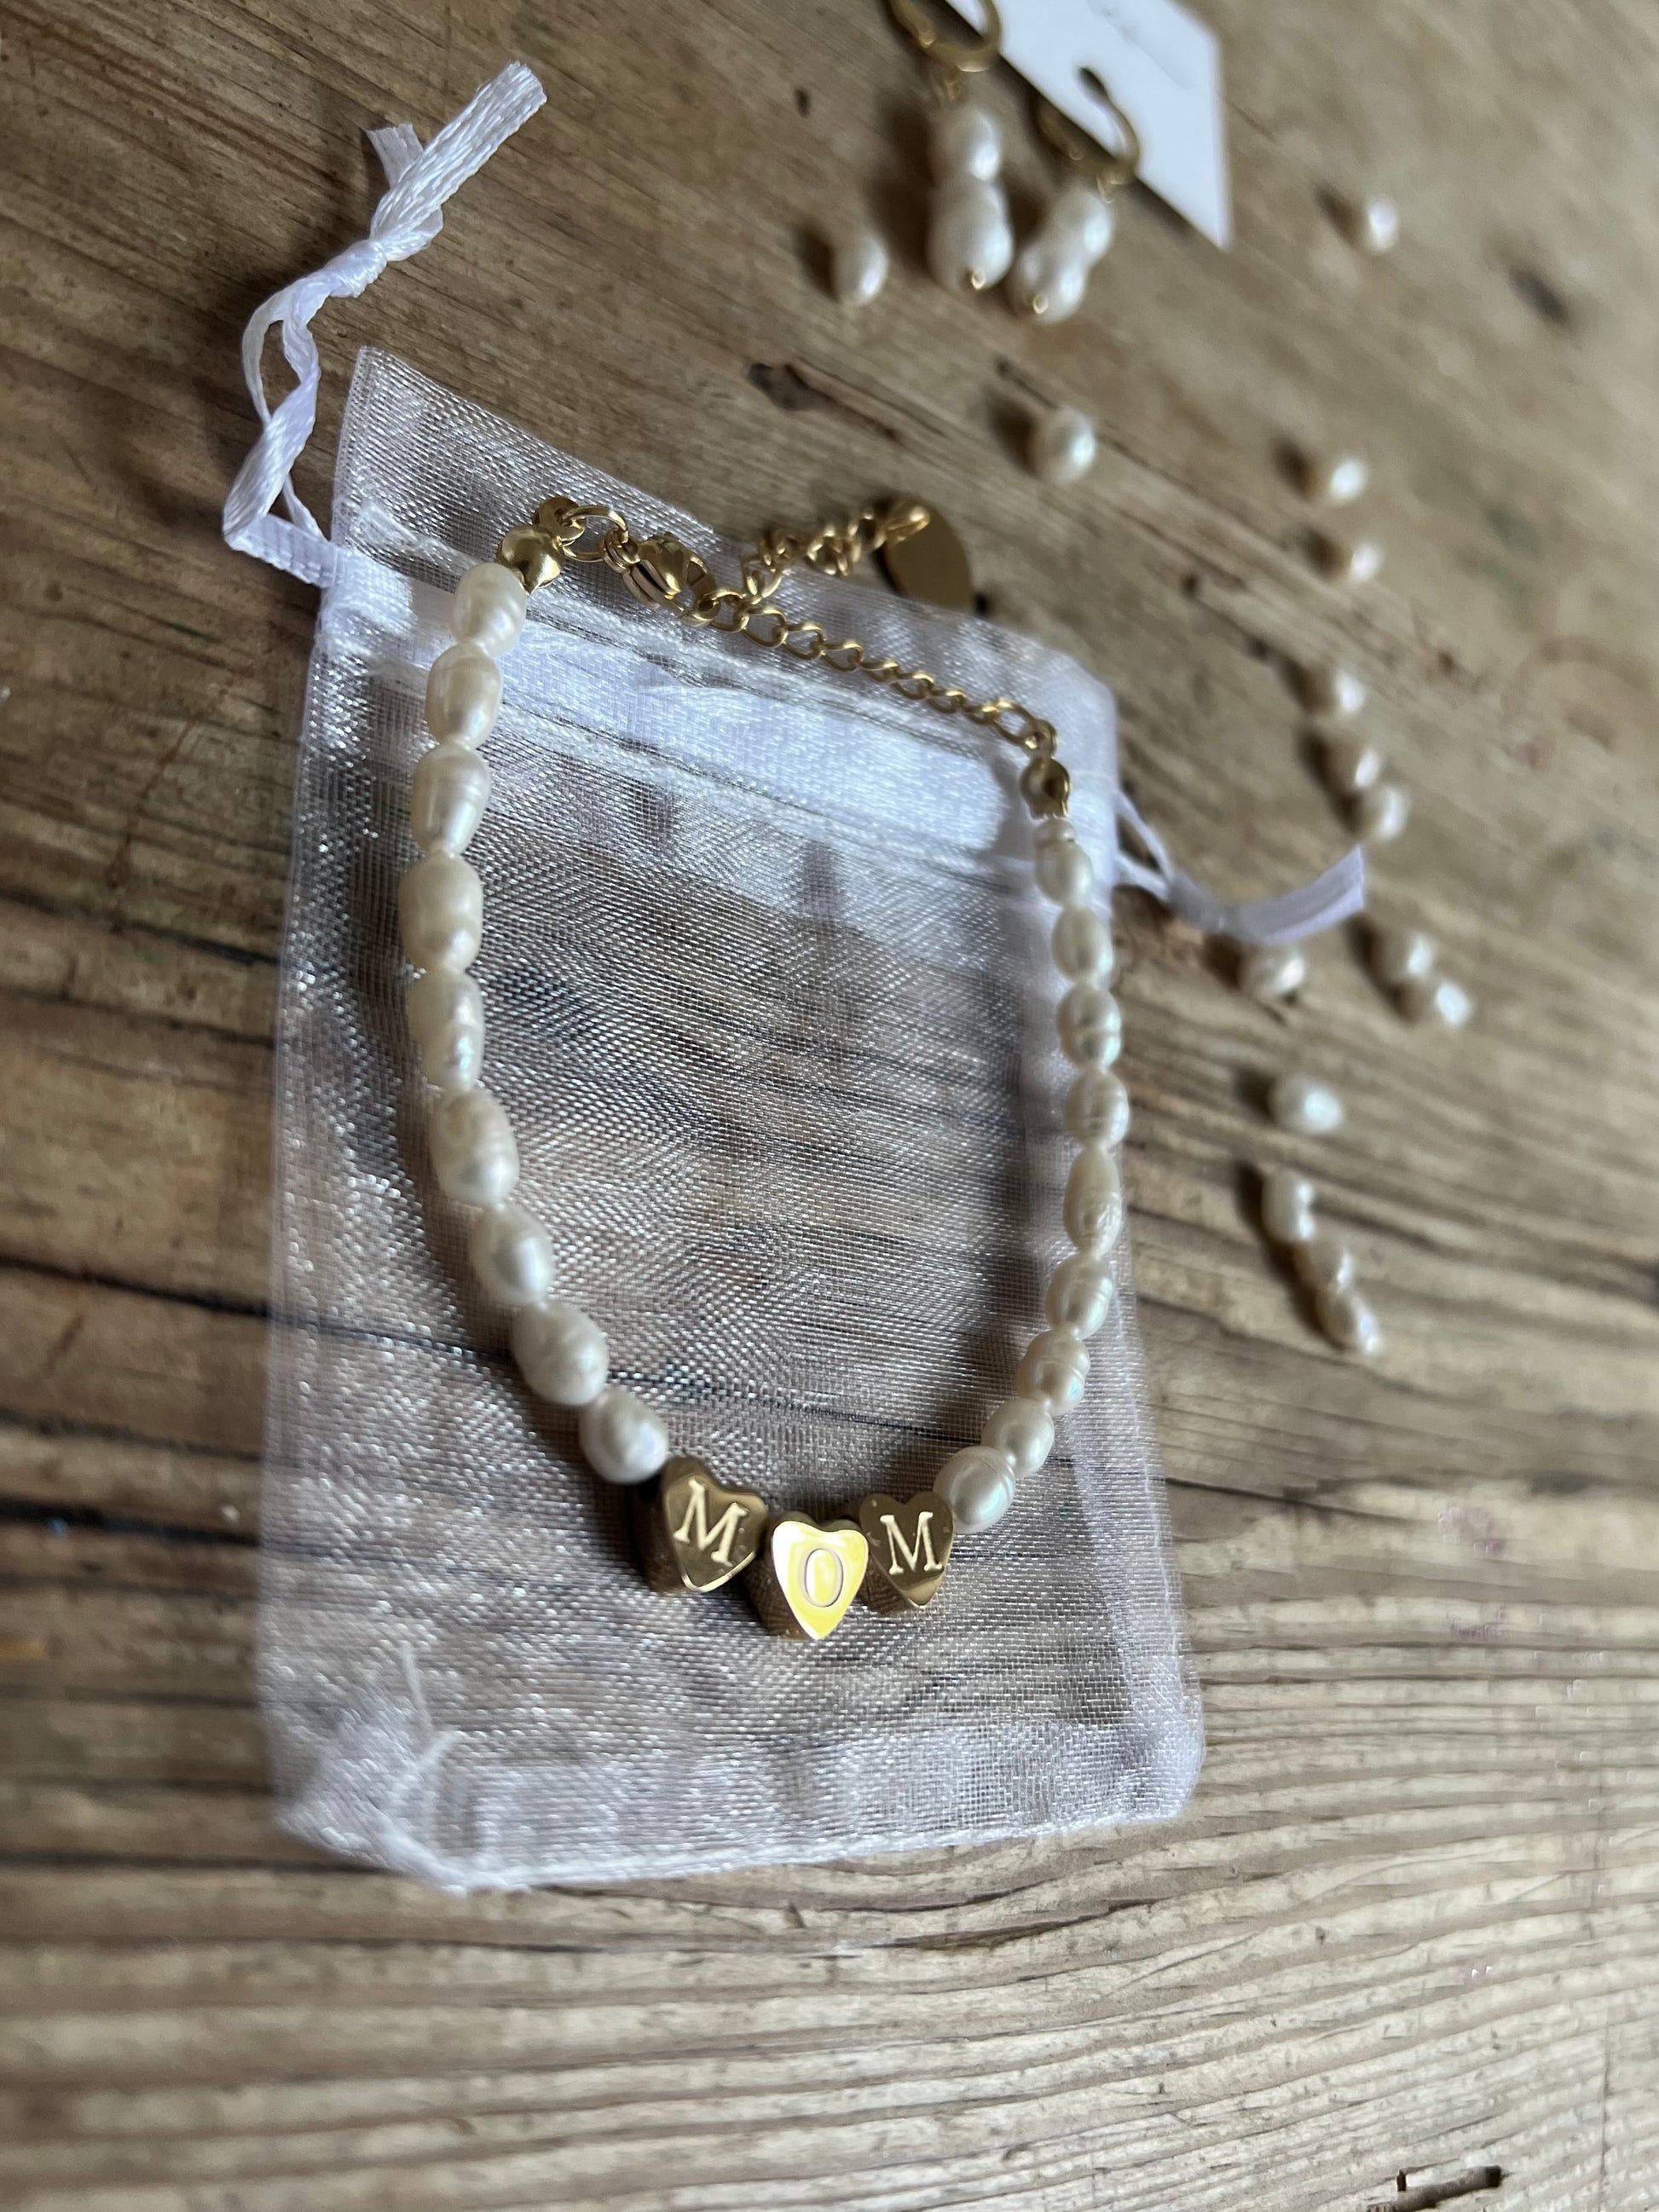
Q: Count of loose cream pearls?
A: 15